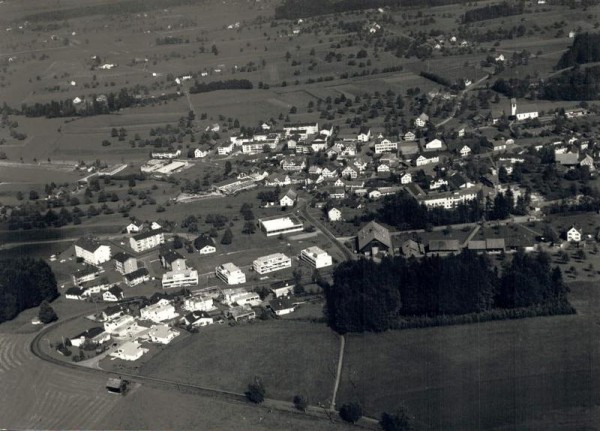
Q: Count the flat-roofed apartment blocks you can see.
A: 4